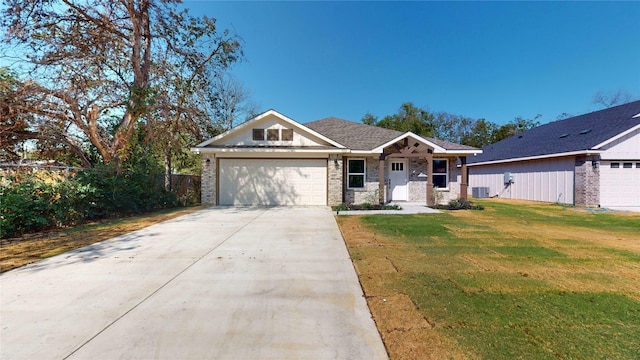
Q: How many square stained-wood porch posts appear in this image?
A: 3